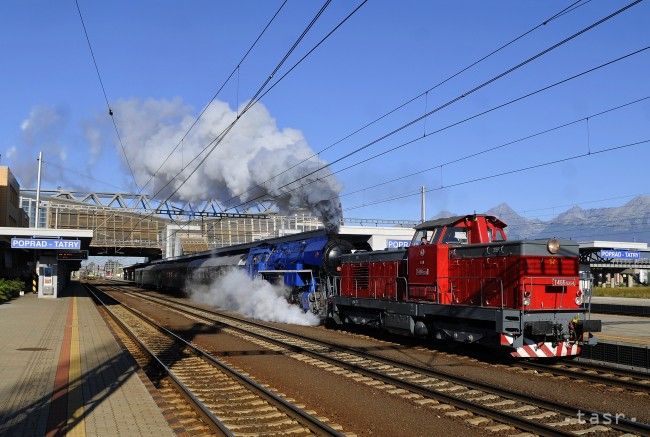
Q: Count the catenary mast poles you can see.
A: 2